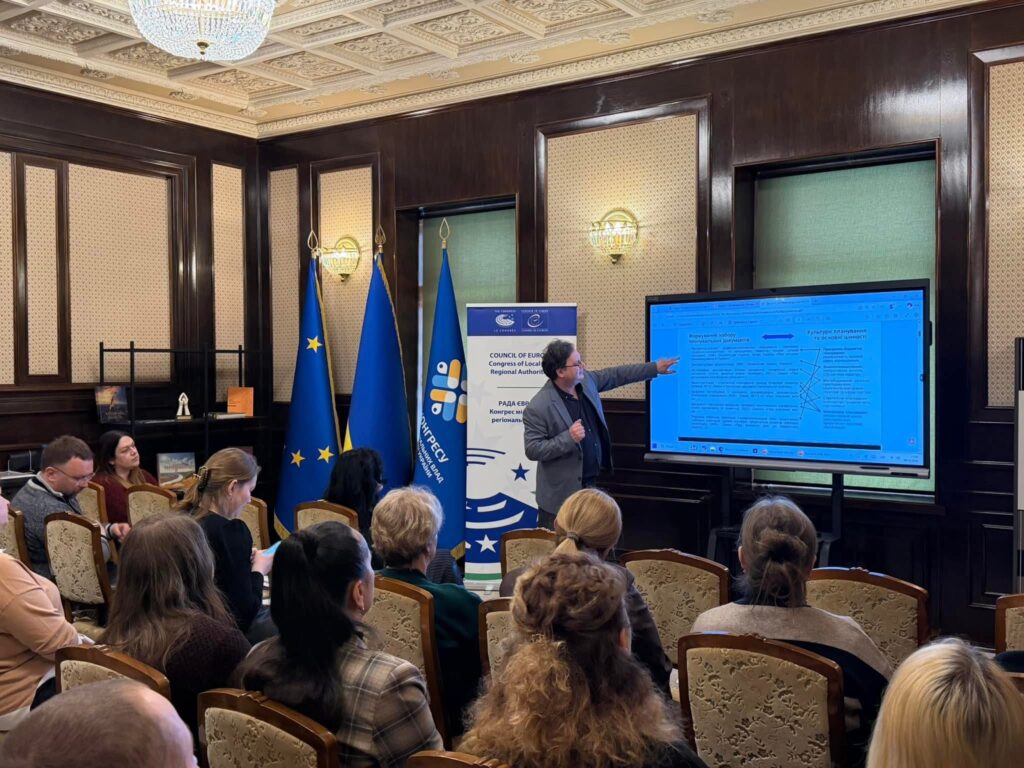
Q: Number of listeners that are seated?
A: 13